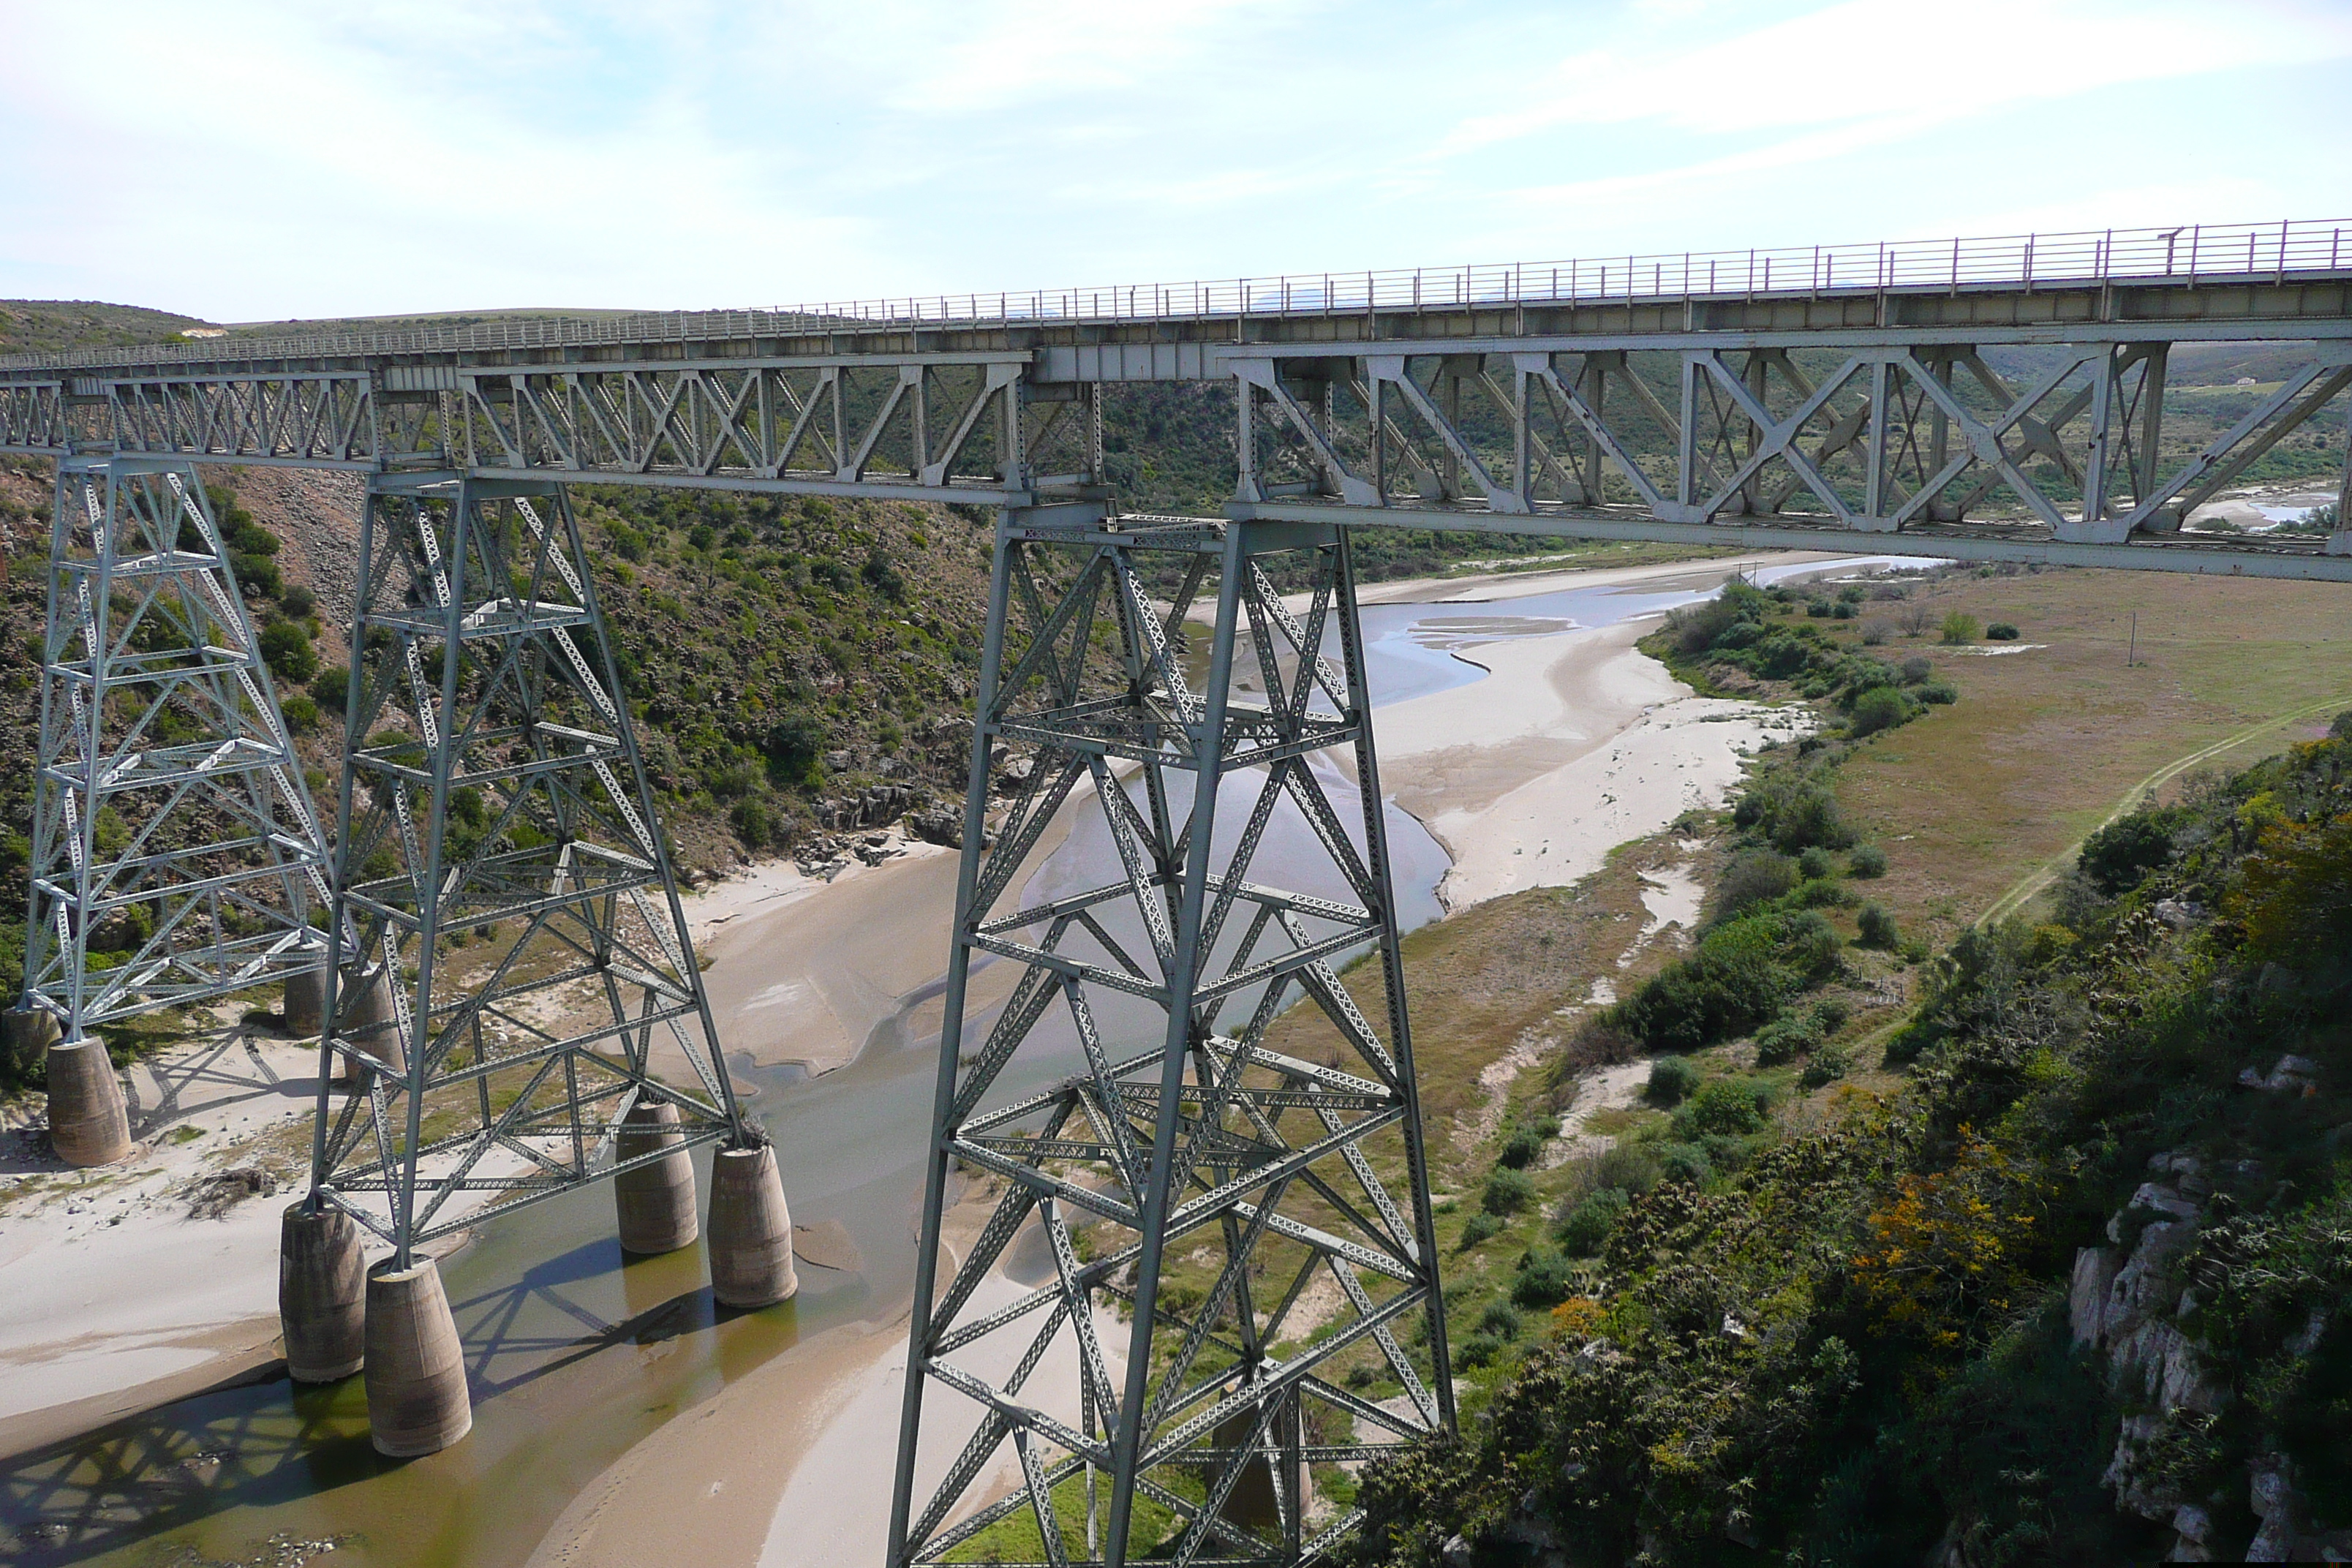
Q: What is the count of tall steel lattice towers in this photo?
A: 3